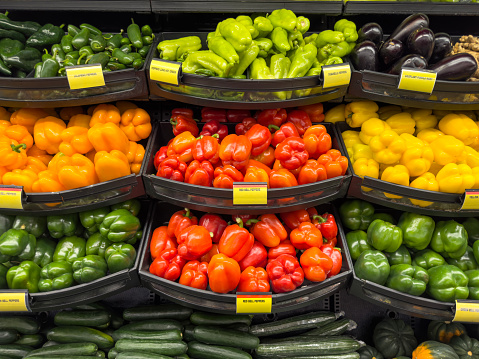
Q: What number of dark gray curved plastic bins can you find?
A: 9